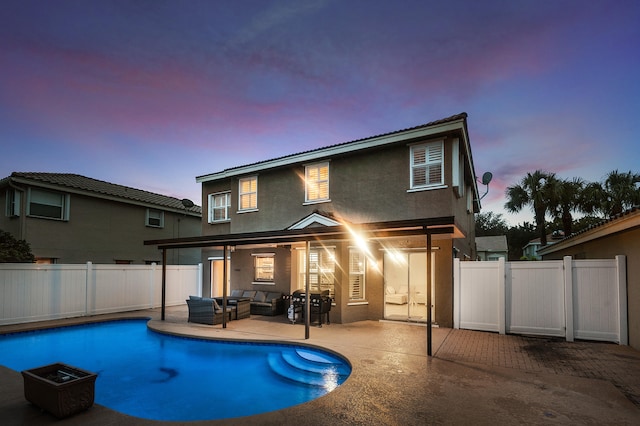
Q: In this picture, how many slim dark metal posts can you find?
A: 4